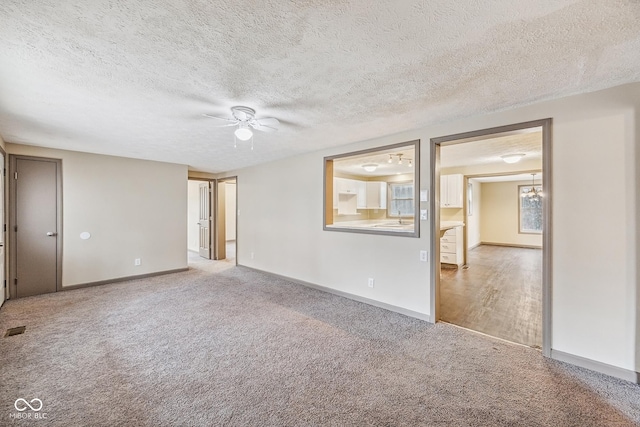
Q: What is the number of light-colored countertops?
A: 2